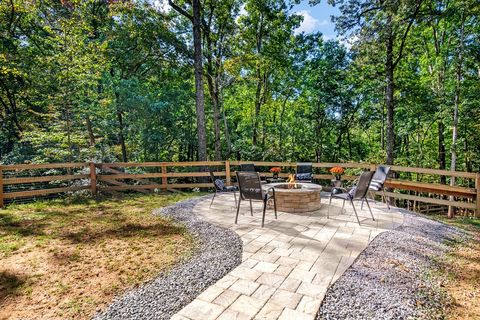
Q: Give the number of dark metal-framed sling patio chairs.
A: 6